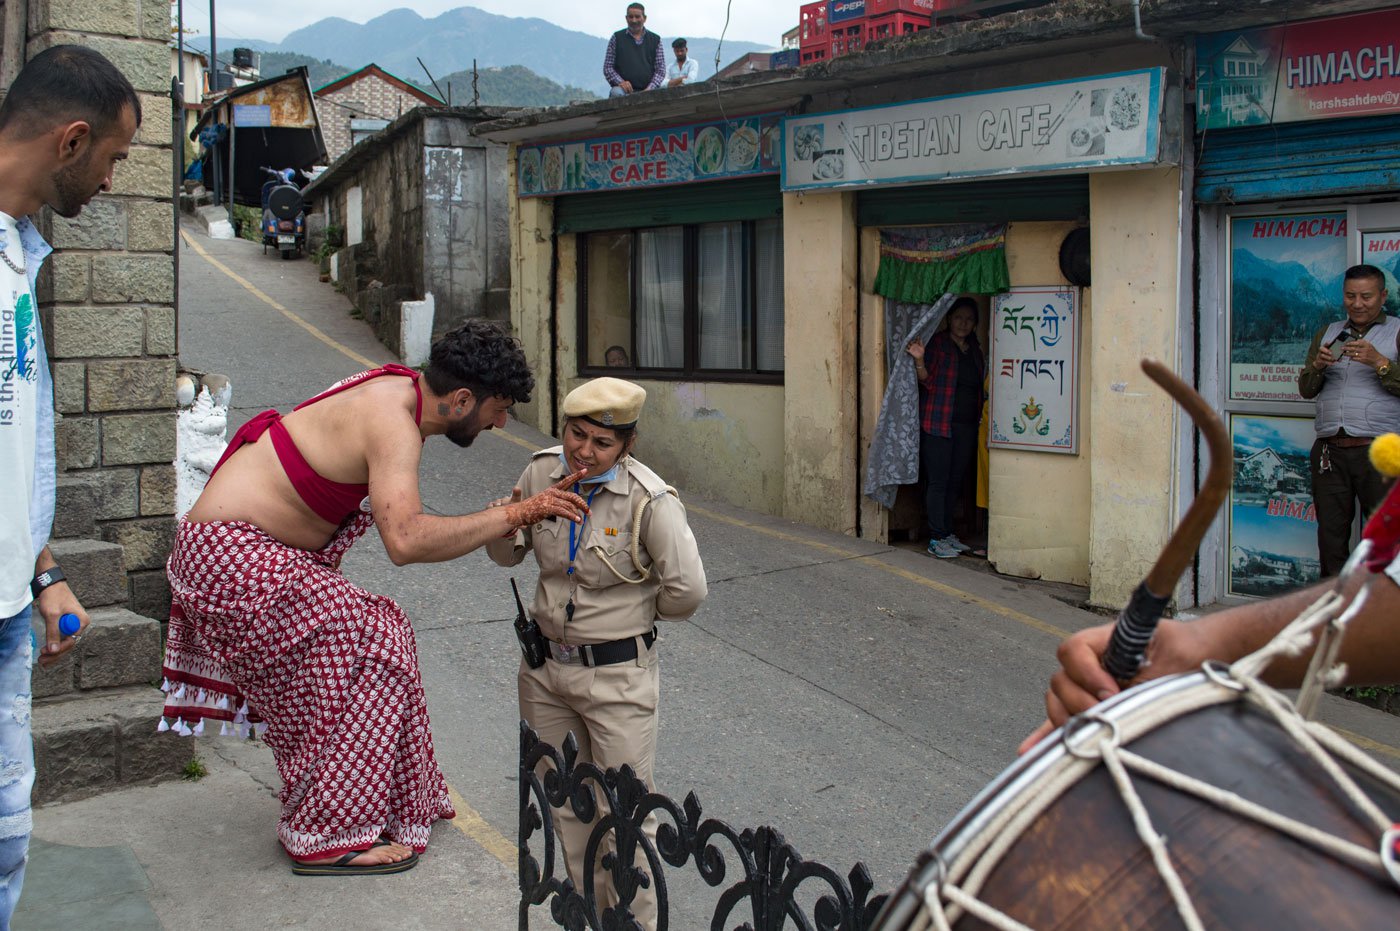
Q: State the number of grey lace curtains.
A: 1